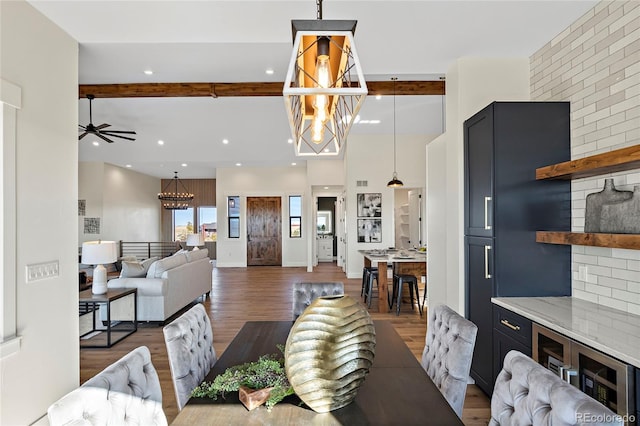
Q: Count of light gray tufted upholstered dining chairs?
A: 5